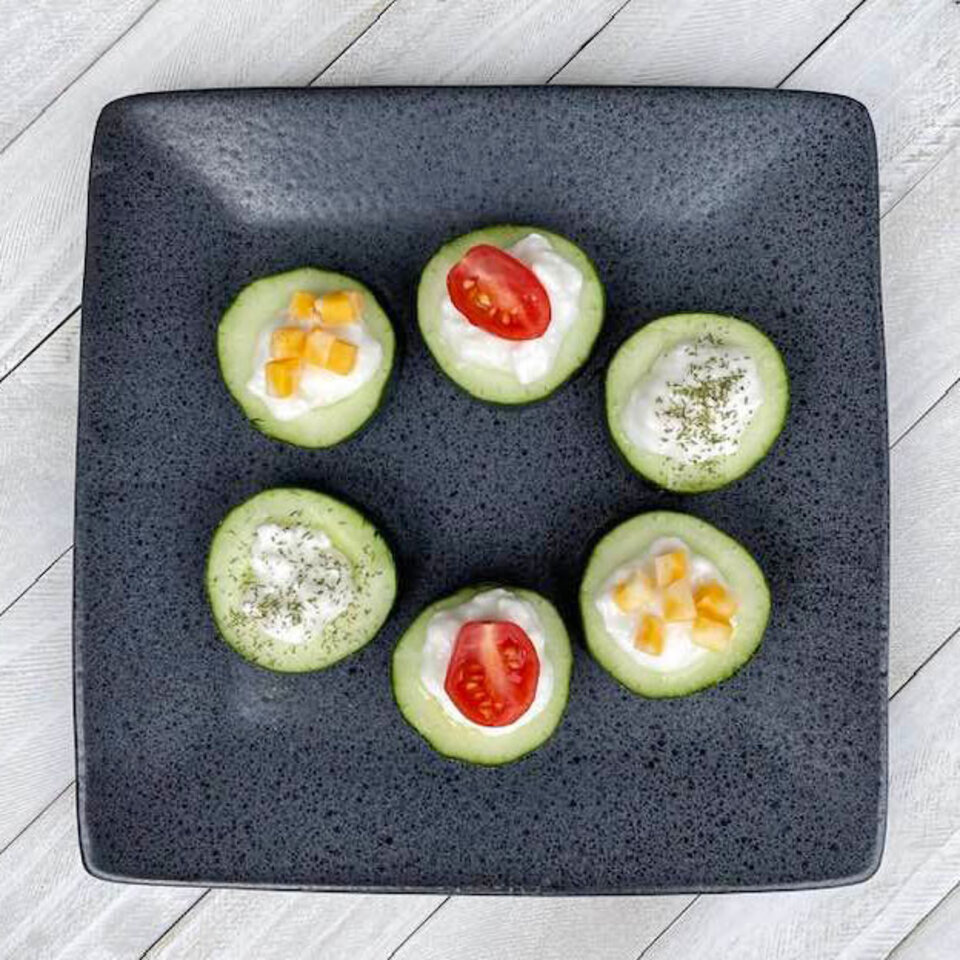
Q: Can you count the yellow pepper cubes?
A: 12